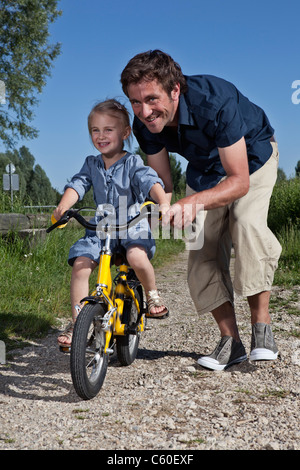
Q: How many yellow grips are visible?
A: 2